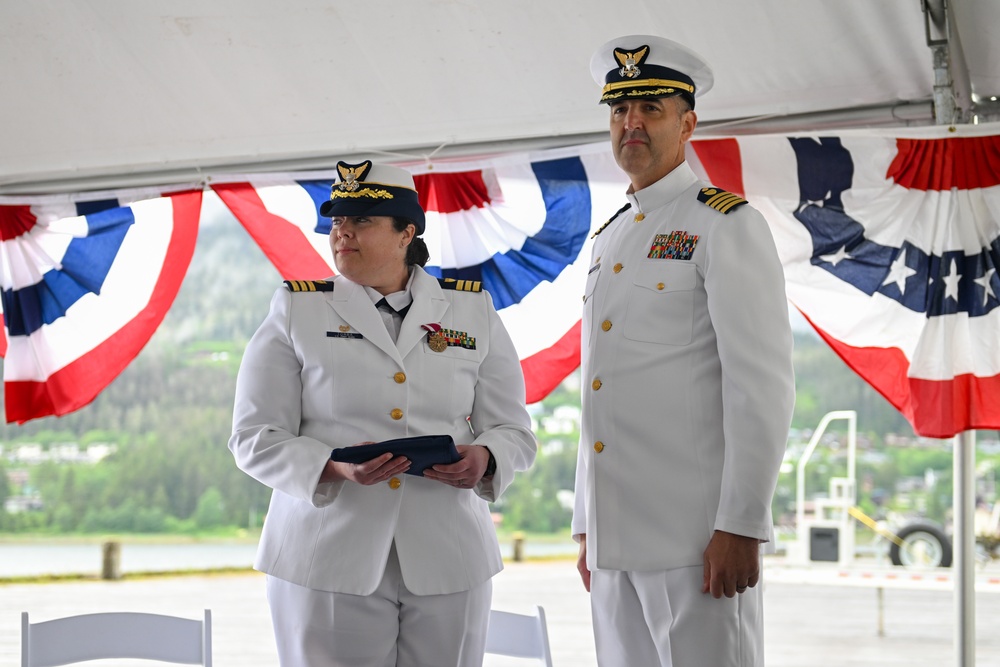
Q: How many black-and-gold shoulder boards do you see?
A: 4